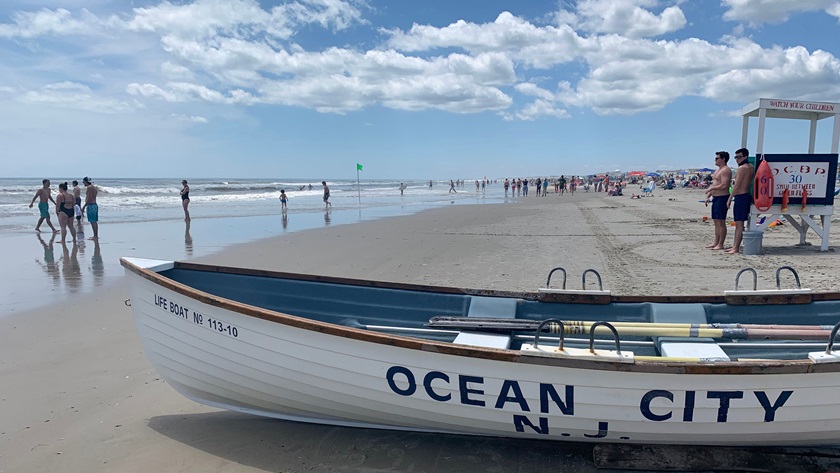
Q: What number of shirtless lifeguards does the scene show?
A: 2